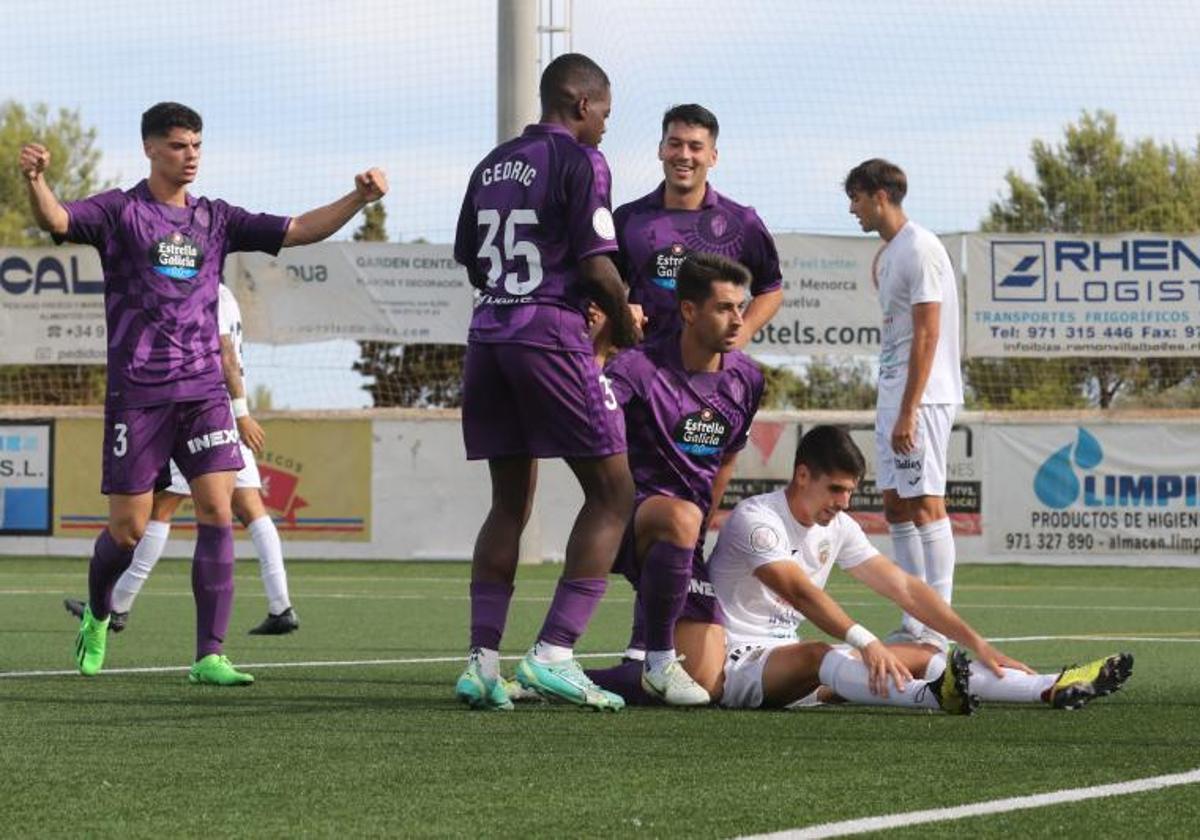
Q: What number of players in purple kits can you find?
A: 4